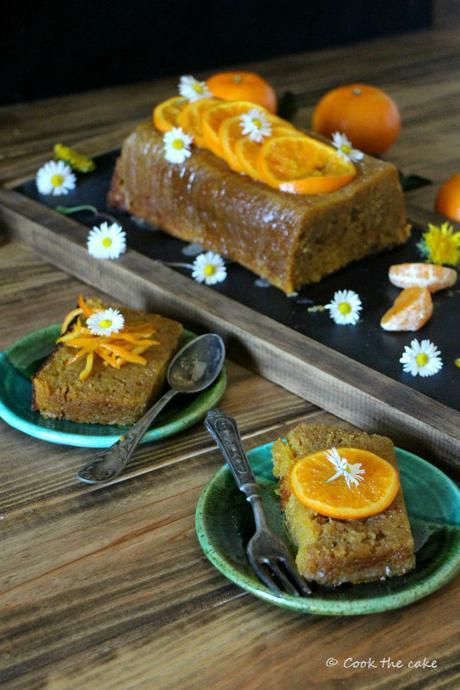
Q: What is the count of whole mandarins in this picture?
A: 3